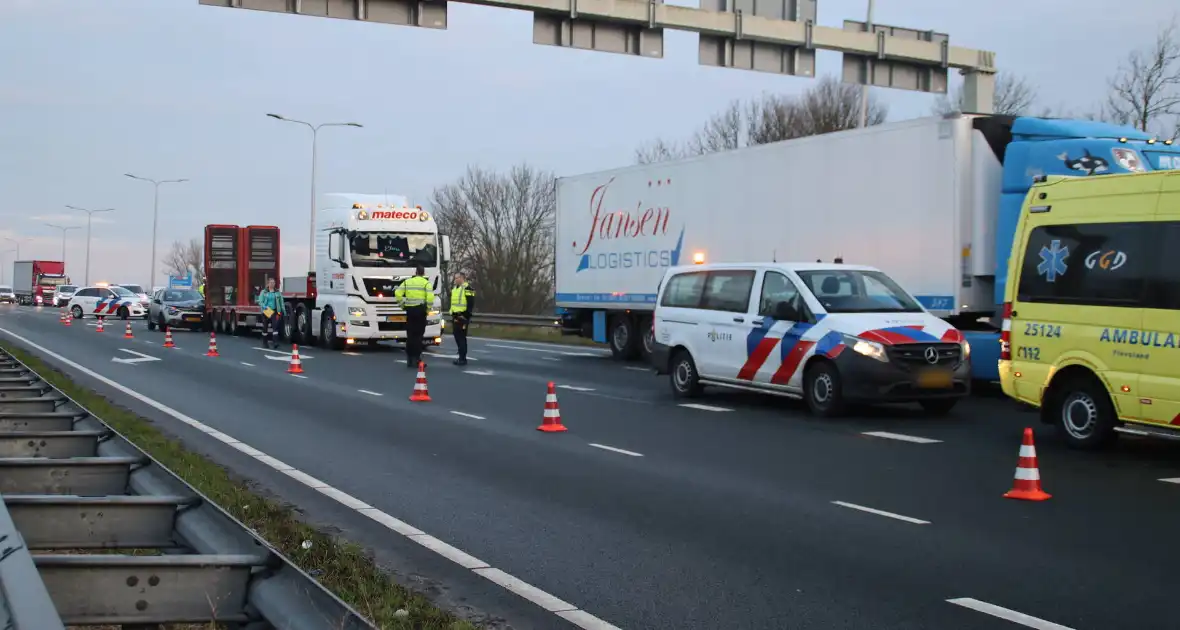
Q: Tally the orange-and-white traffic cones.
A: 11